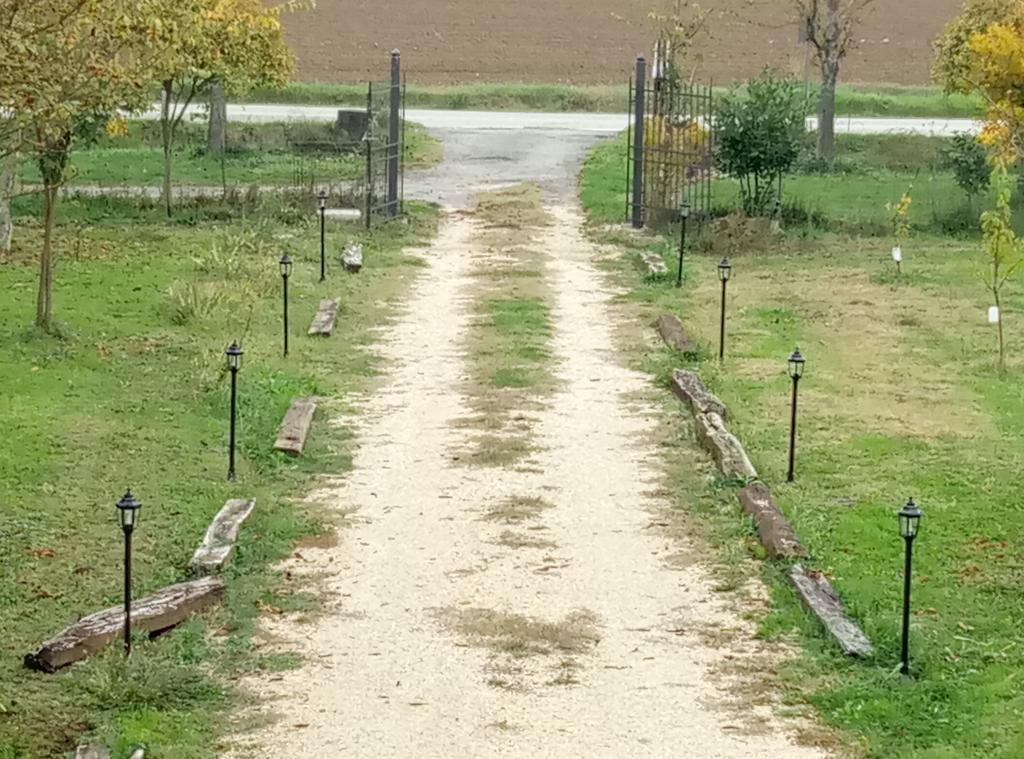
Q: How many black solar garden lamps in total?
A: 8